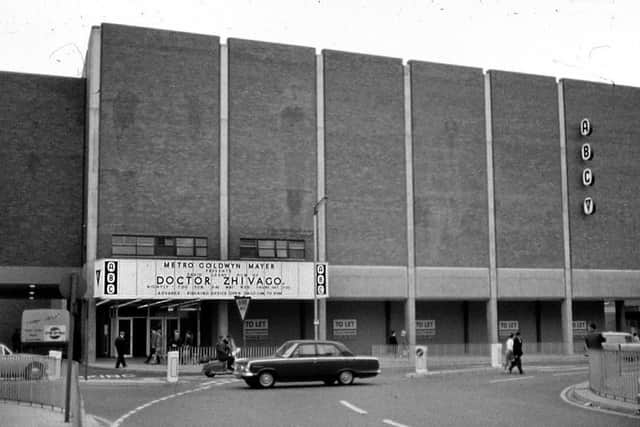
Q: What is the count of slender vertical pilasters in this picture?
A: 6